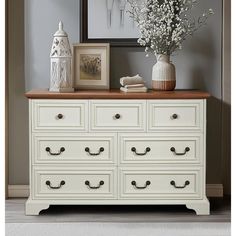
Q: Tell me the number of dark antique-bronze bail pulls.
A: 8